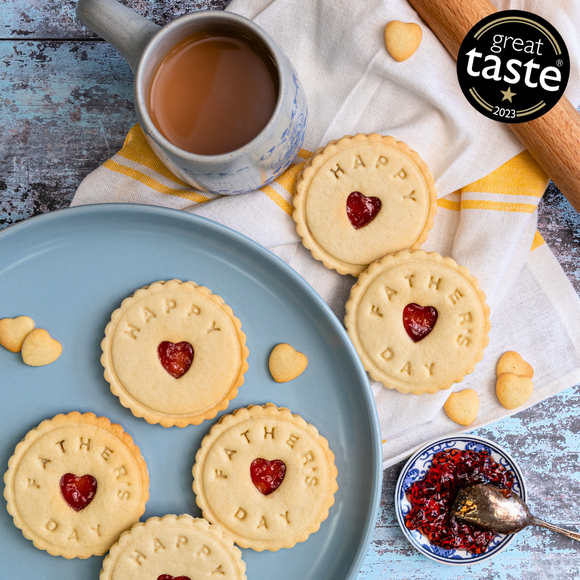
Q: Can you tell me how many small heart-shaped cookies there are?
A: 7